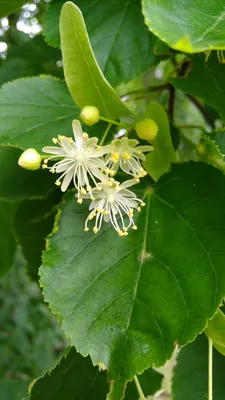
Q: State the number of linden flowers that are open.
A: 3